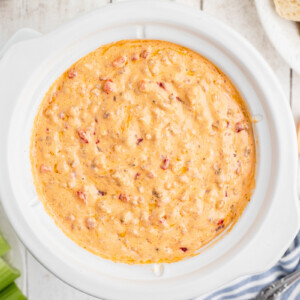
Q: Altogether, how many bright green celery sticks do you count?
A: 3